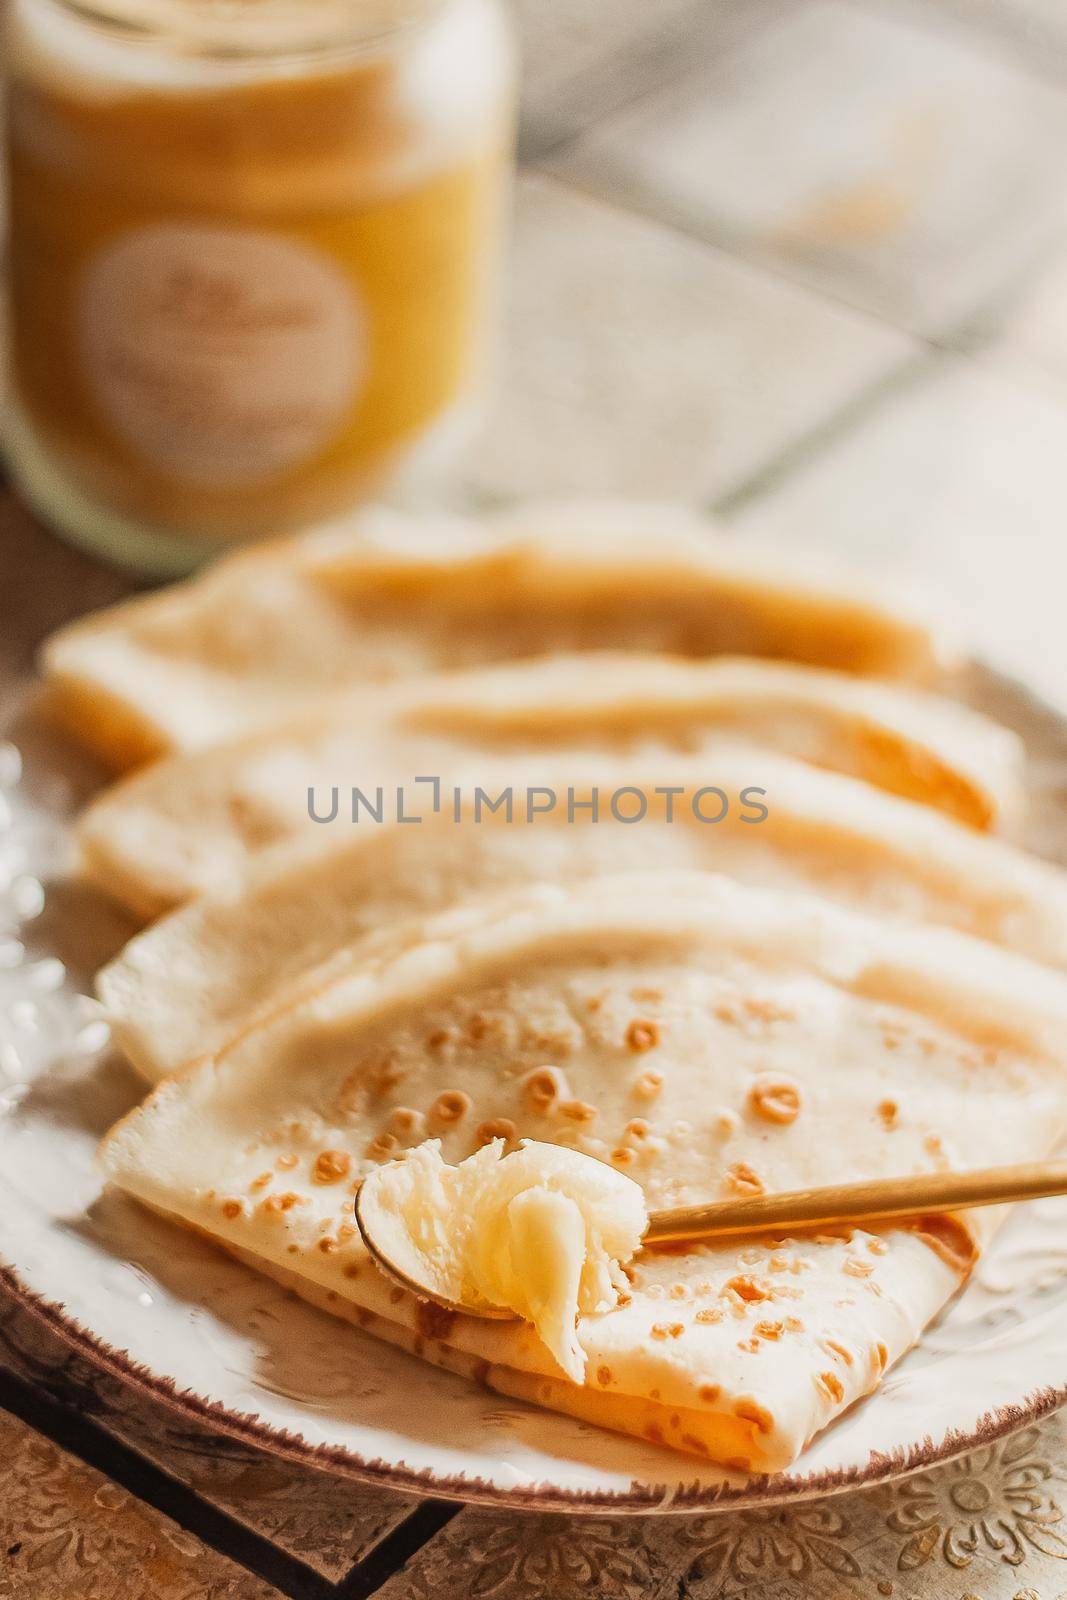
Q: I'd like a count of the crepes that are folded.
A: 4